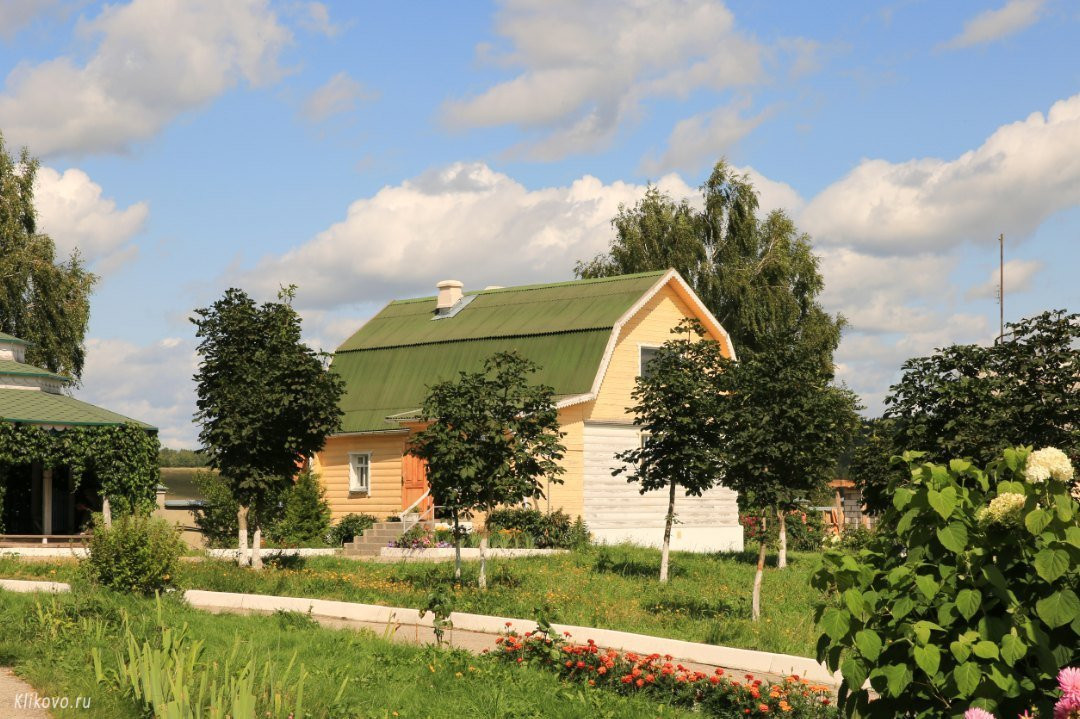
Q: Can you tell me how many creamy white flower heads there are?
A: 2